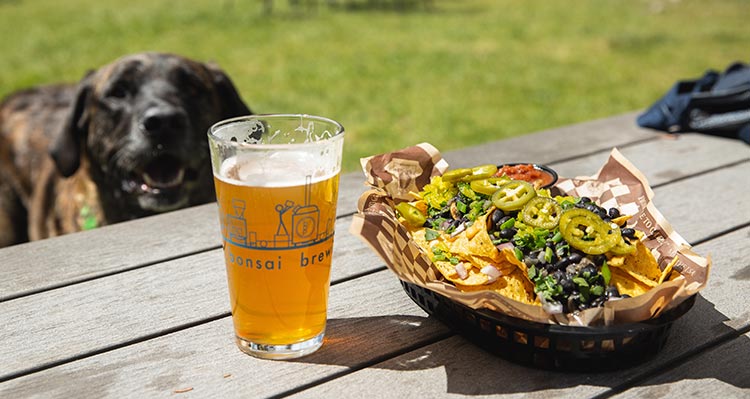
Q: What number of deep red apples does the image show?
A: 0